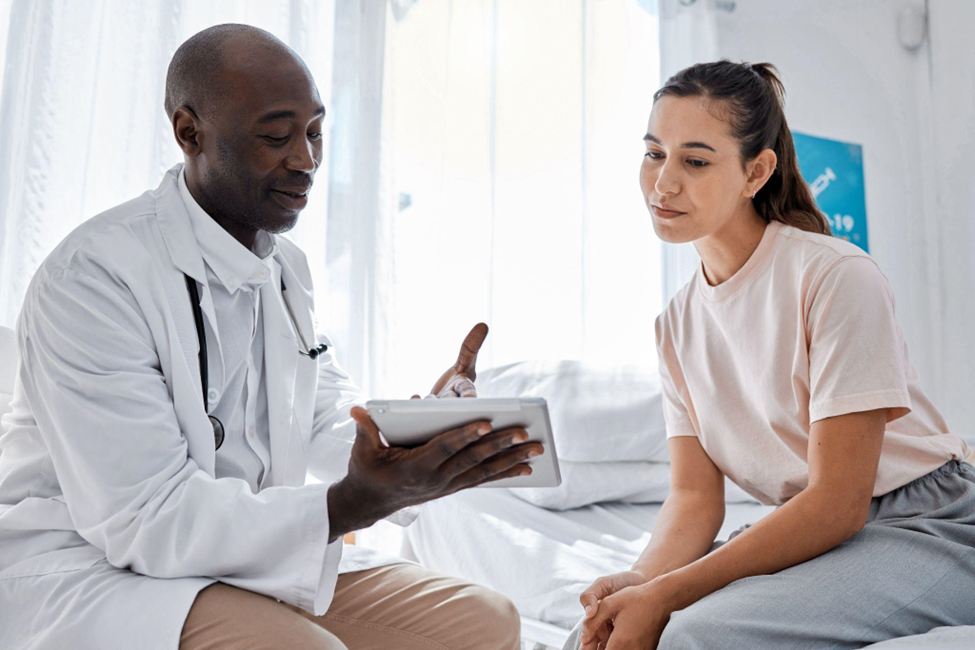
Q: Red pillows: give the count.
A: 0